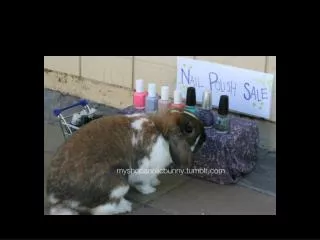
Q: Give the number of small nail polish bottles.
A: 7